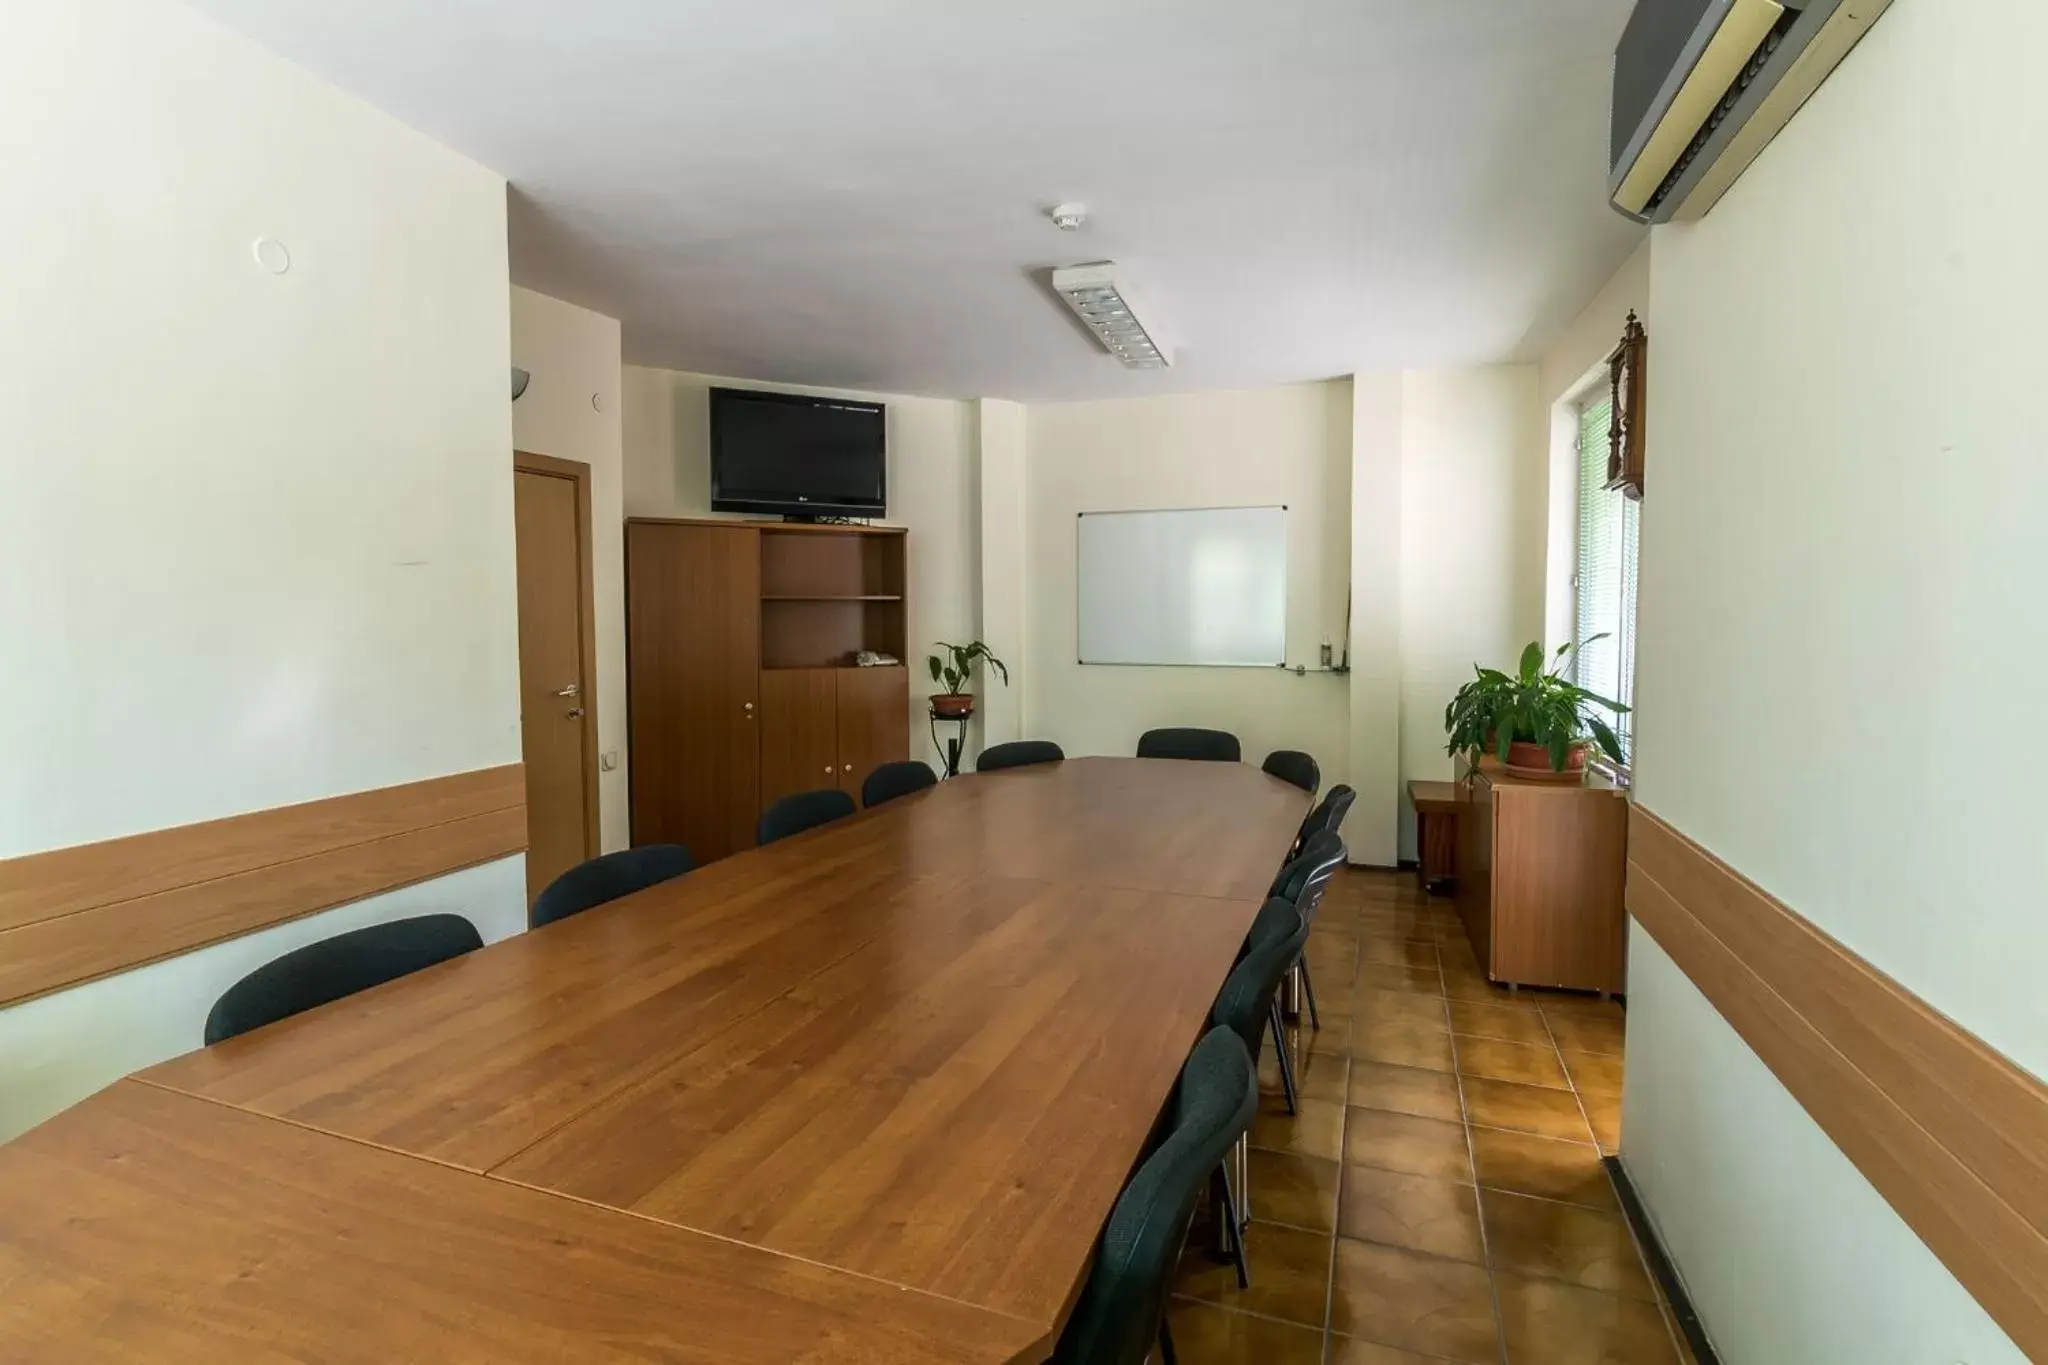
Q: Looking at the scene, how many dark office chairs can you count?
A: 11